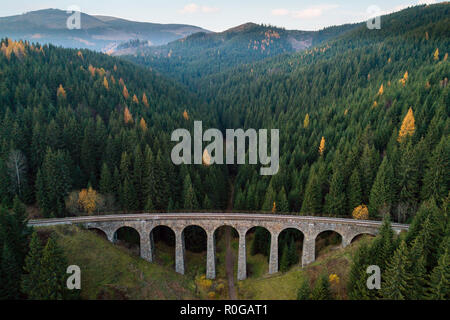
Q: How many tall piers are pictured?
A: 6